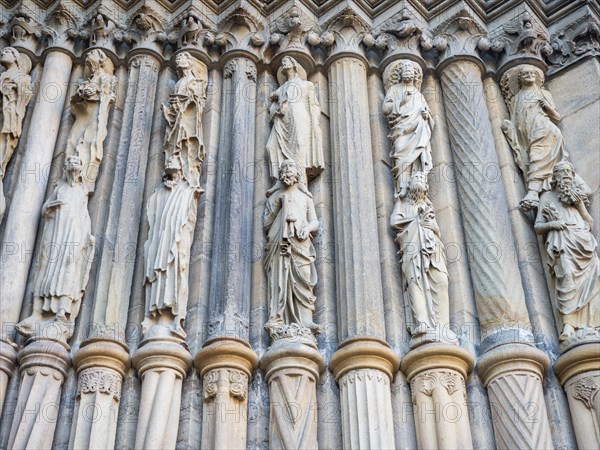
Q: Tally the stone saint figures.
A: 11